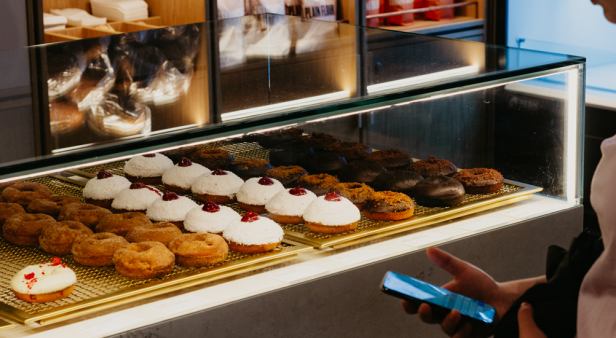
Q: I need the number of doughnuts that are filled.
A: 11